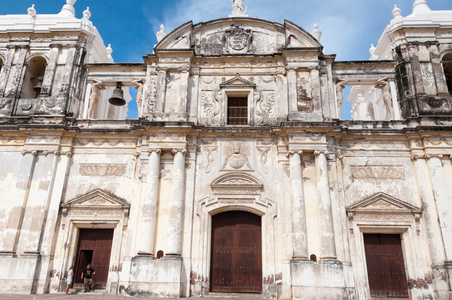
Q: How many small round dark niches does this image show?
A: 2